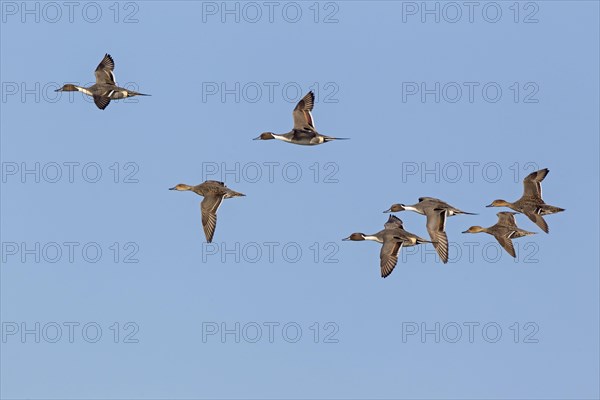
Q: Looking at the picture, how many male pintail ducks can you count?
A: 4